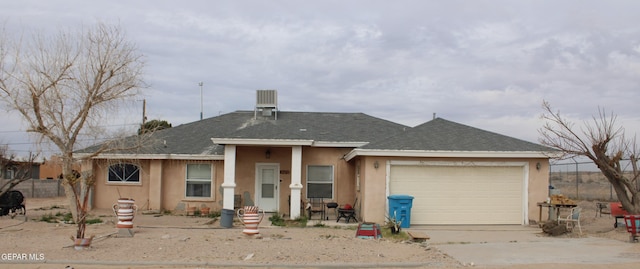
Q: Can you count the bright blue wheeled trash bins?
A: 1